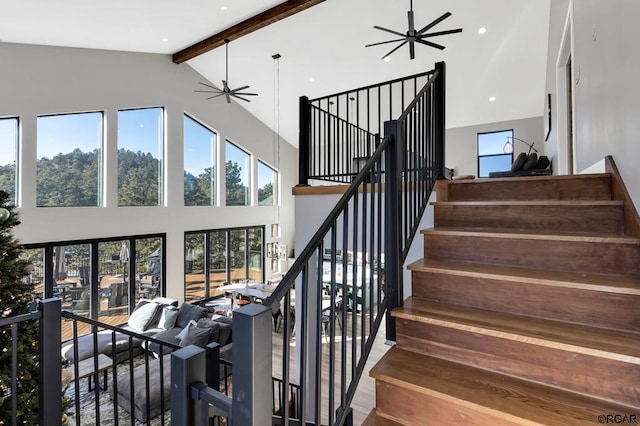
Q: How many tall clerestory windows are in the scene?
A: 6